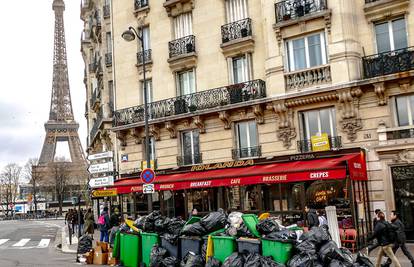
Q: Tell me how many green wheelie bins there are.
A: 4